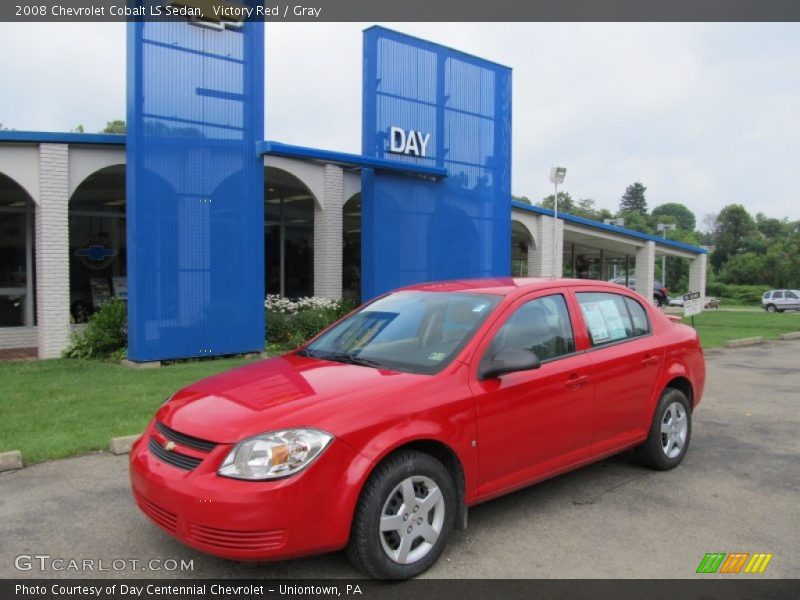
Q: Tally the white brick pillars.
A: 5